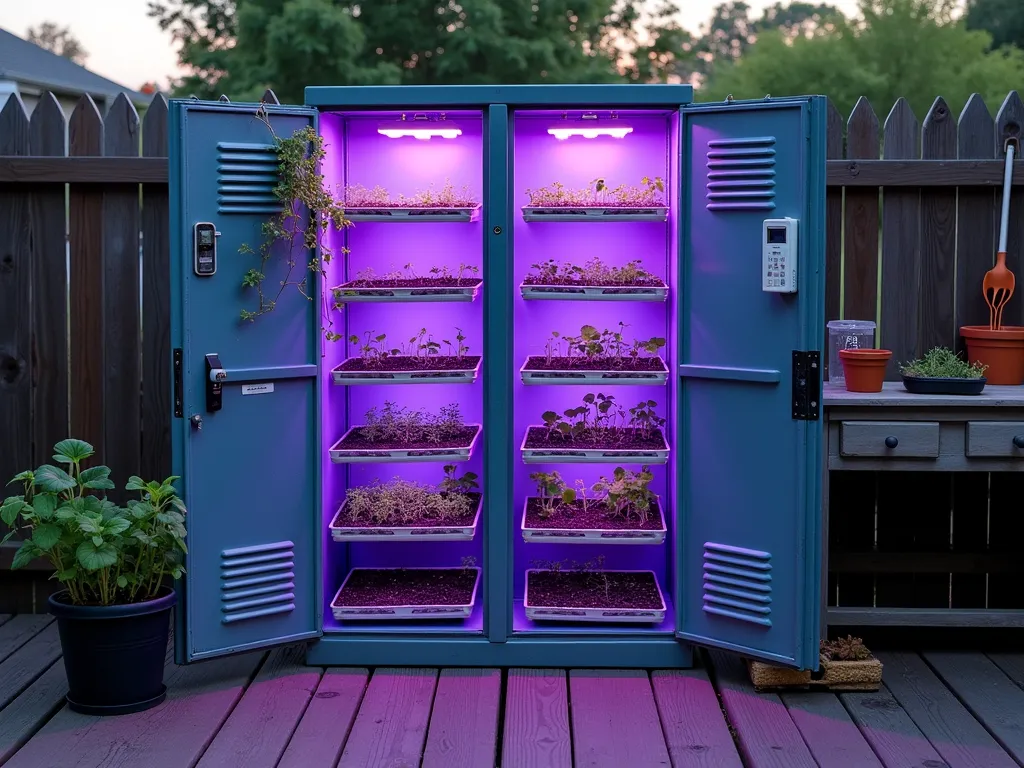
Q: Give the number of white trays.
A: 12